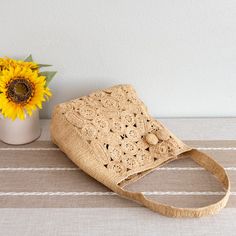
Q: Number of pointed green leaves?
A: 3